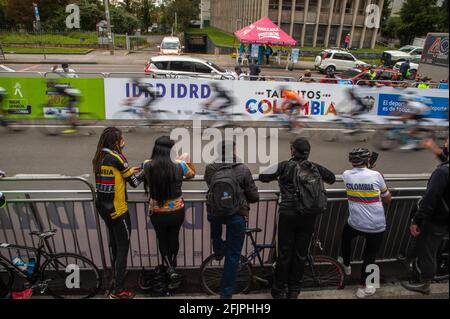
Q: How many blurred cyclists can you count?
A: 7